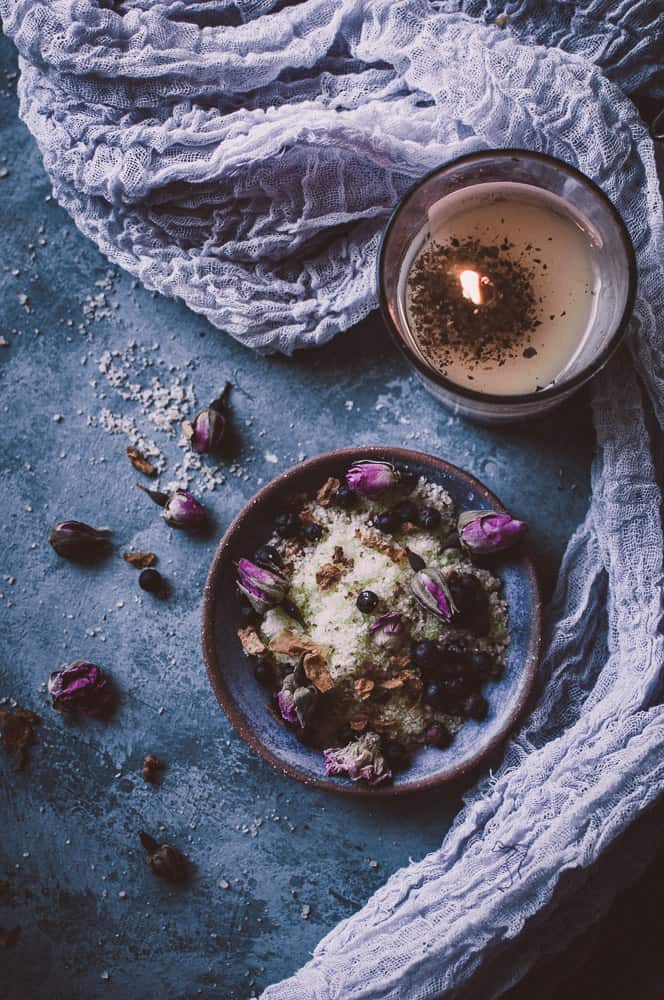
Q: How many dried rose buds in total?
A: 12